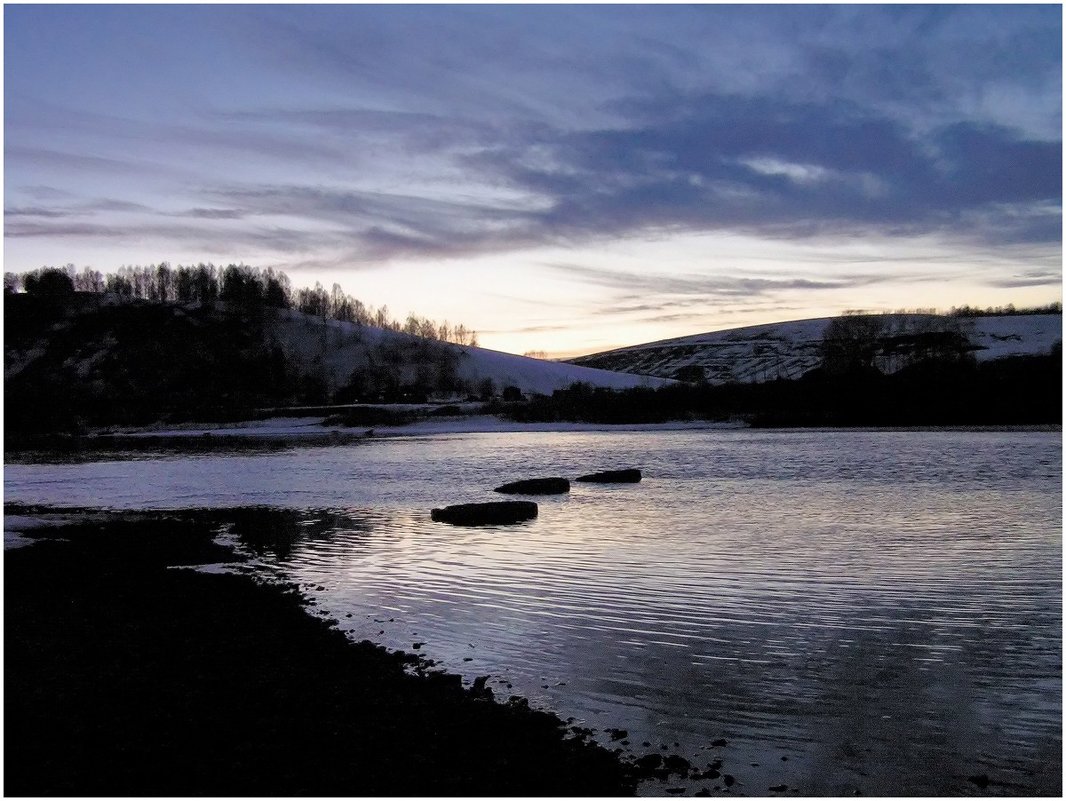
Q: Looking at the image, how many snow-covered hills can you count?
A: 2